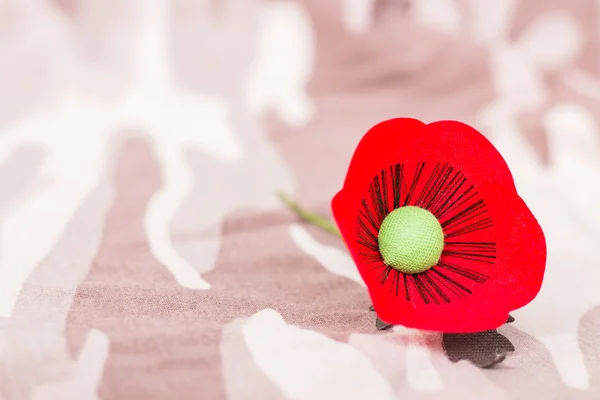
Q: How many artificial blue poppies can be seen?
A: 0